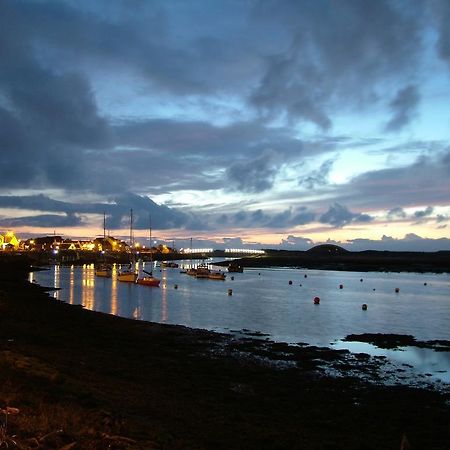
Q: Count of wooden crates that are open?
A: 0